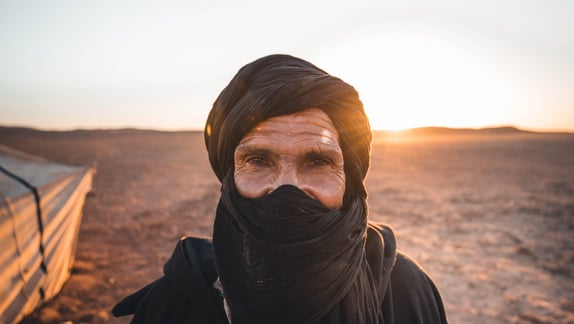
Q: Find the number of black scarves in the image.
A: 1